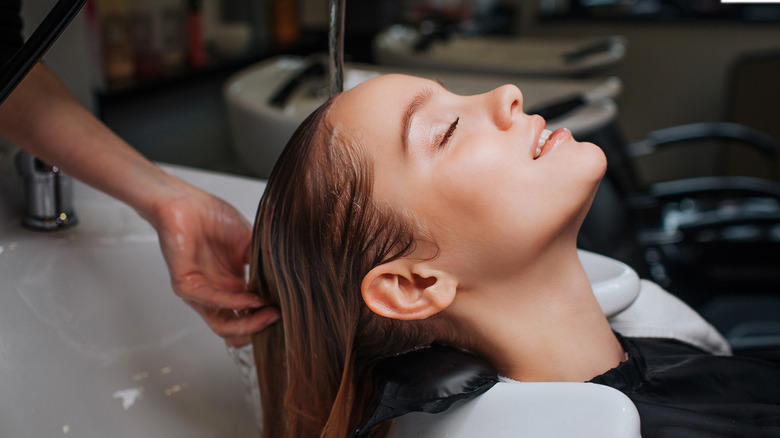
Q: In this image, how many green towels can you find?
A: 0